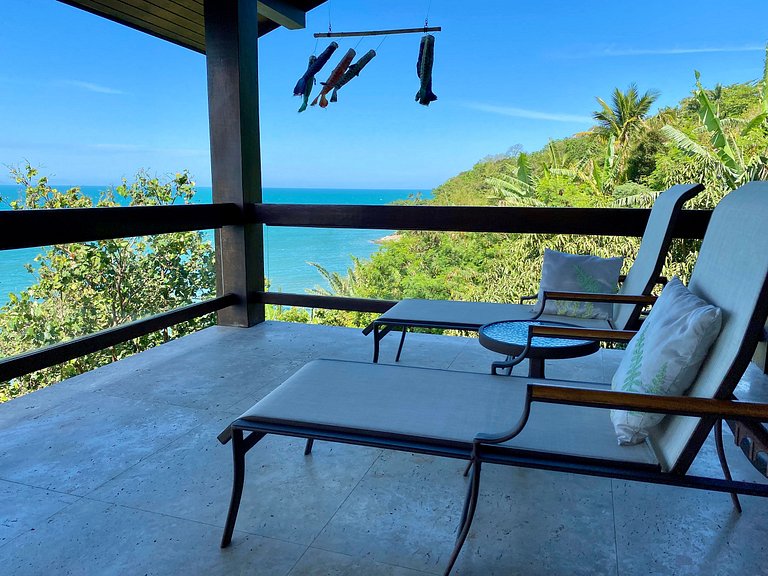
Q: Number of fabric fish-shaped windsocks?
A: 5